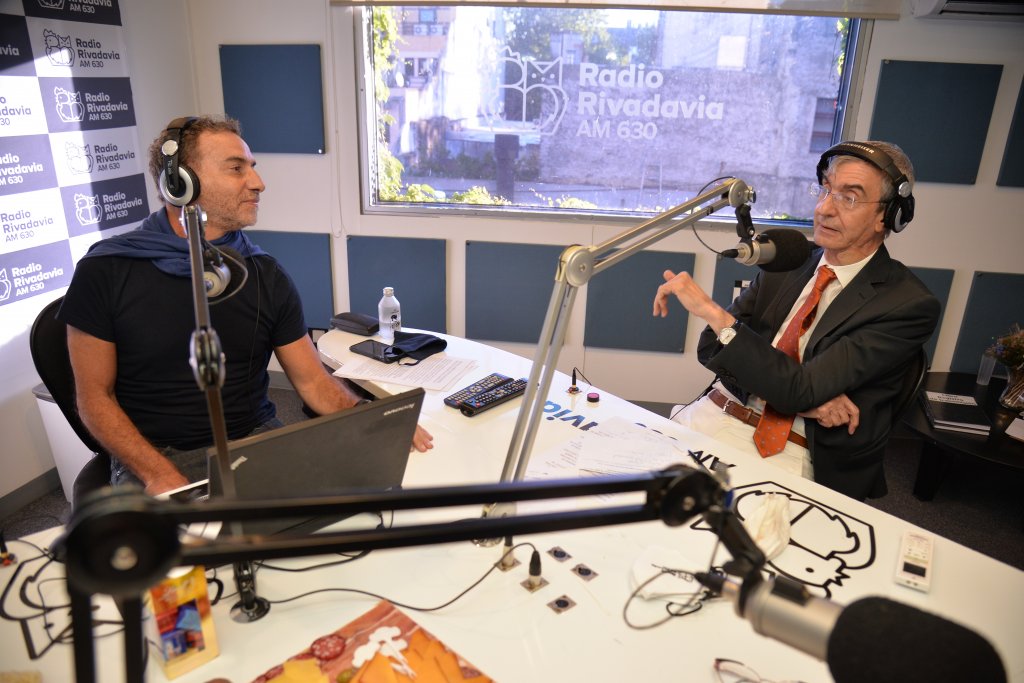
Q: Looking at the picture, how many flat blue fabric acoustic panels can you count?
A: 10